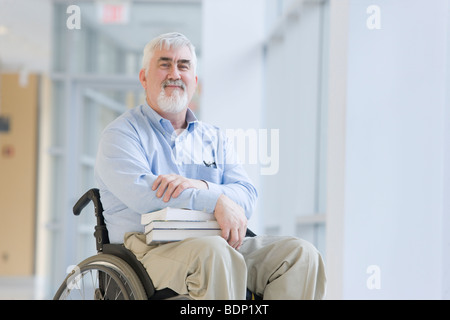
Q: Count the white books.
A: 3